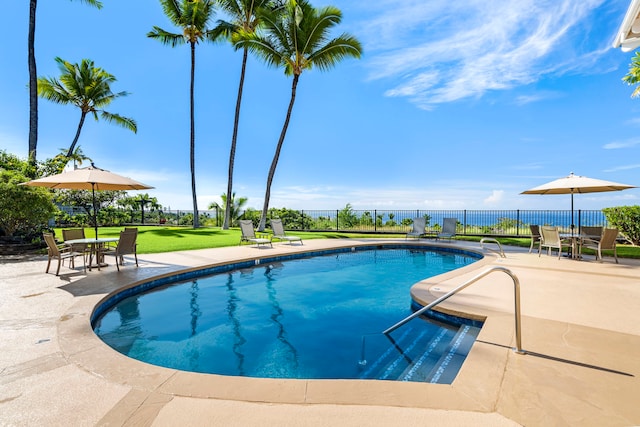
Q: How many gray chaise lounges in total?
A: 4